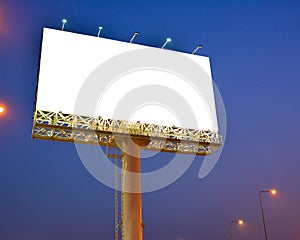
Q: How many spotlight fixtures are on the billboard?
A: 5